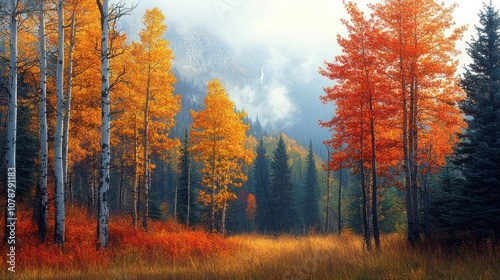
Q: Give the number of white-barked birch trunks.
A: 5